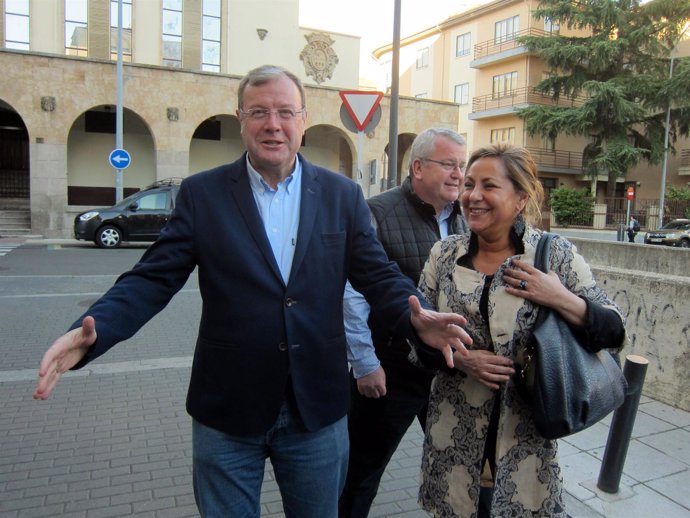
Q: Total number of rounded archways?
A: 5